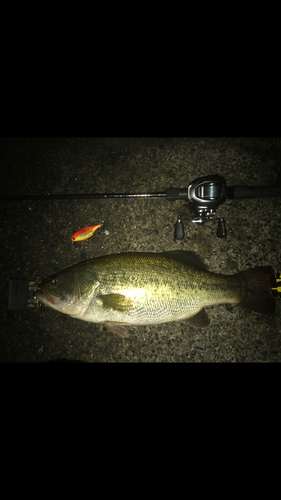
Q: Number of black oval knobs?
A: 2